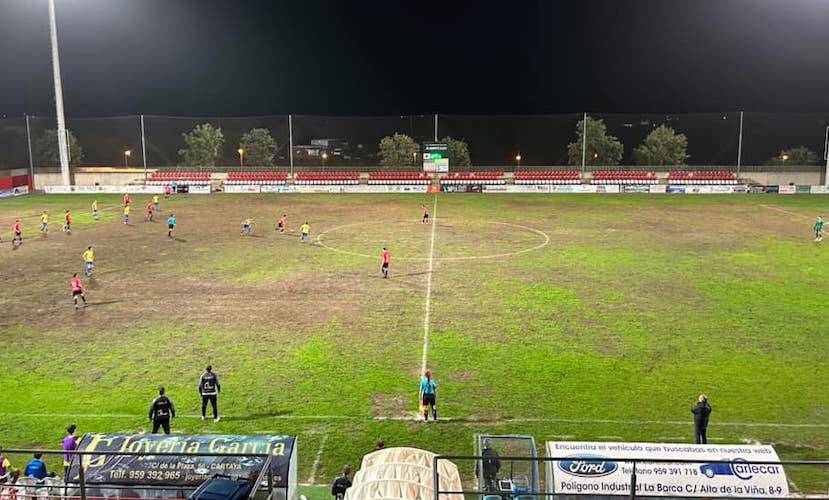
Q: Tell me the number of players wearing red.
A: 9